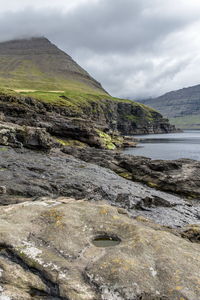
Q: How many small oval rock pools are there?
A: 1